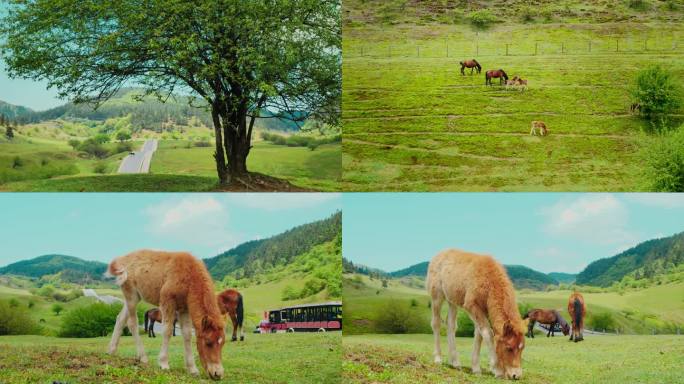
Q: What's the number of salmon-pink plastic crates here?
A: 0